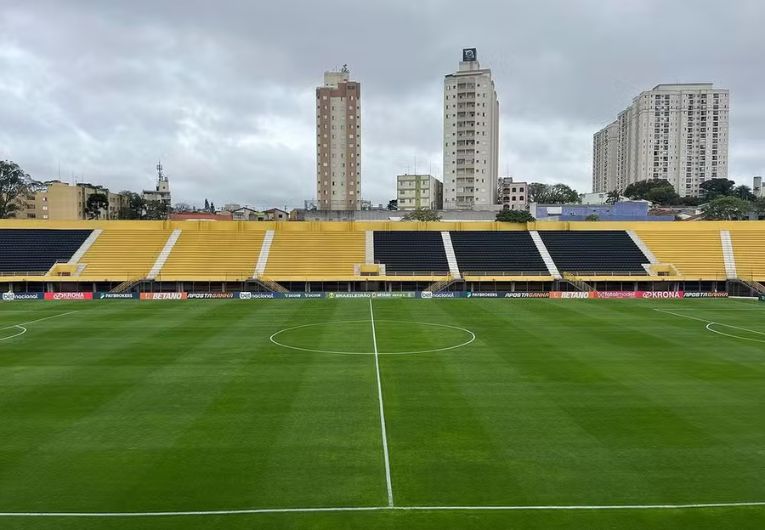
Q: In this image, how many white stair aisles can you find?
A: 8